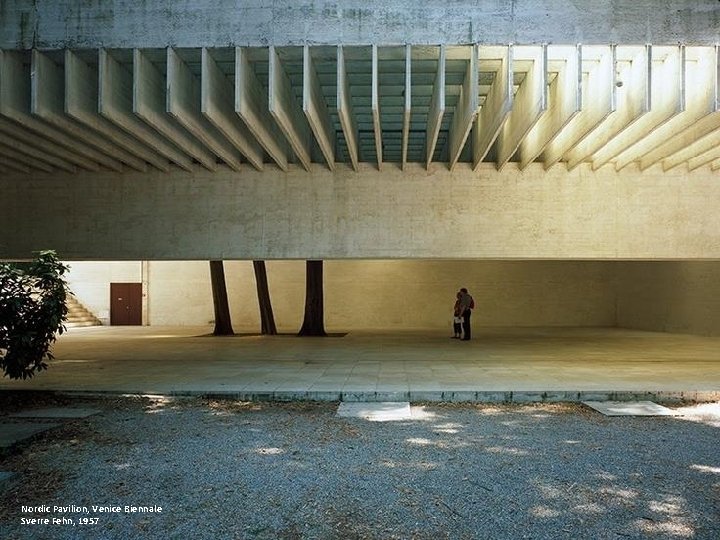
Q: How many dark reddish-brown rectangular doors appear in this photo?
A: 1